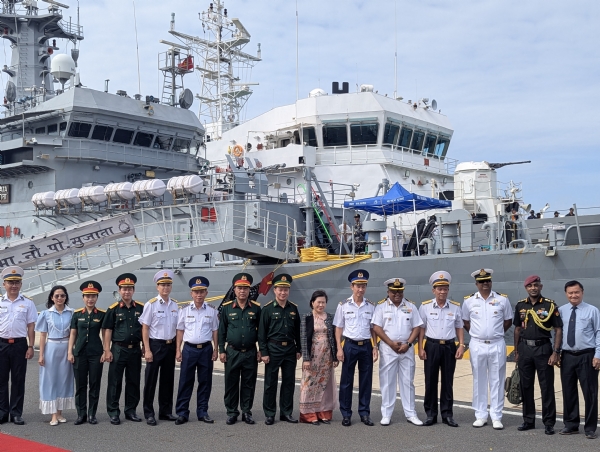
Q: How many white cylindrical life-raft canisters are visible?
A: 6